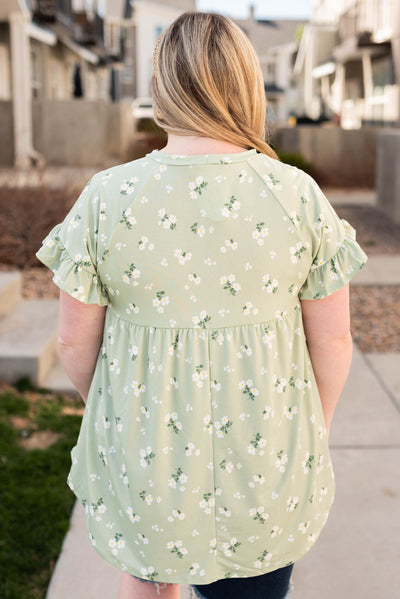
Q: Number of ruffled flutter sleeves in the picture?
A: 2